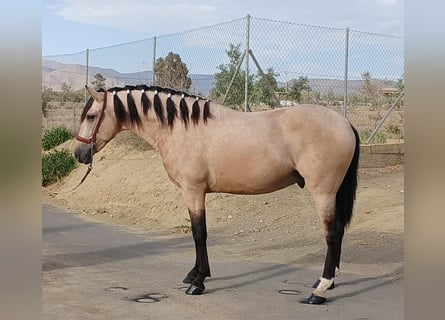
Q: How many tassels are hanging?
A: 8